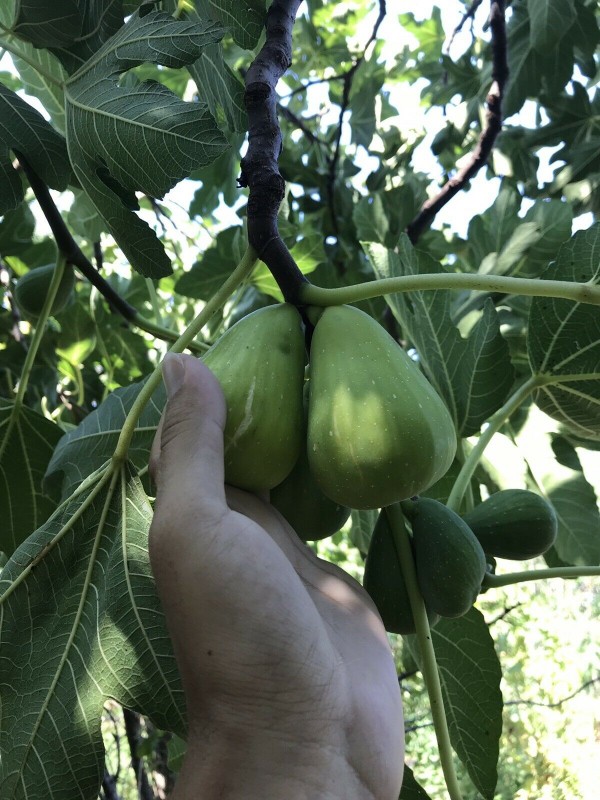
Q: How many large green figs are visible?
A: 2